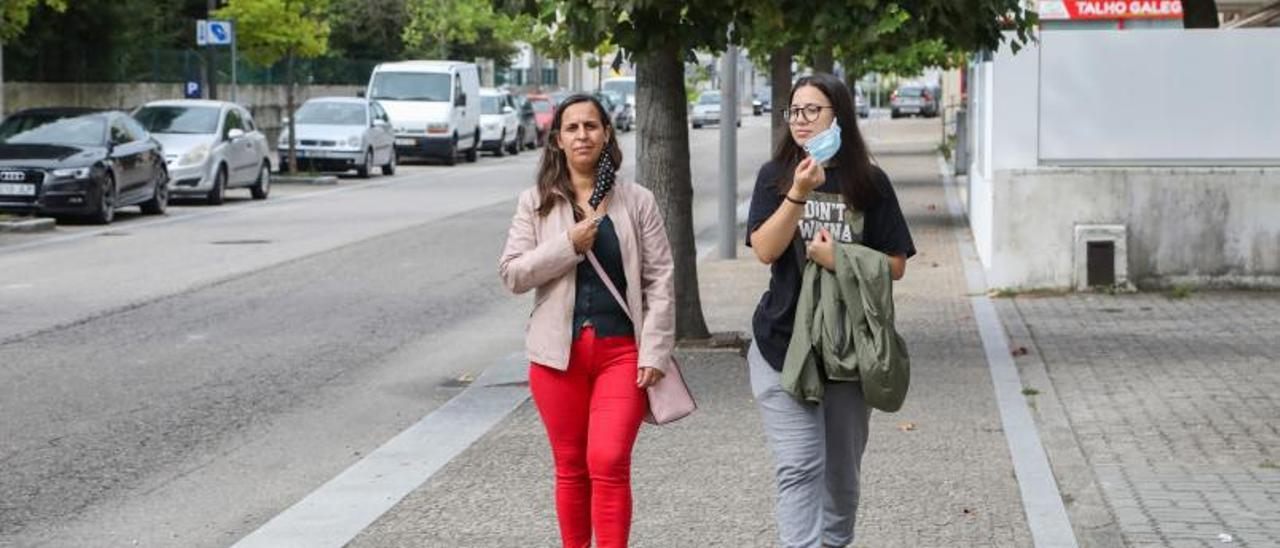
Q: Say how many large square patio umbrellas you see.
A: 0